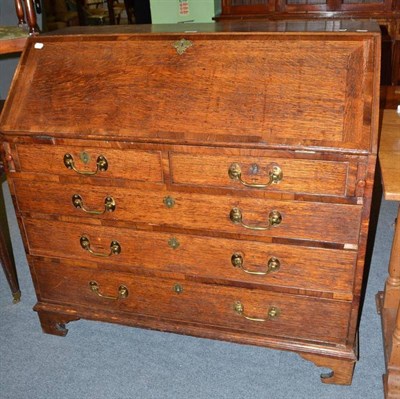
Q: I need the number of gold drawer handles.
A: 8